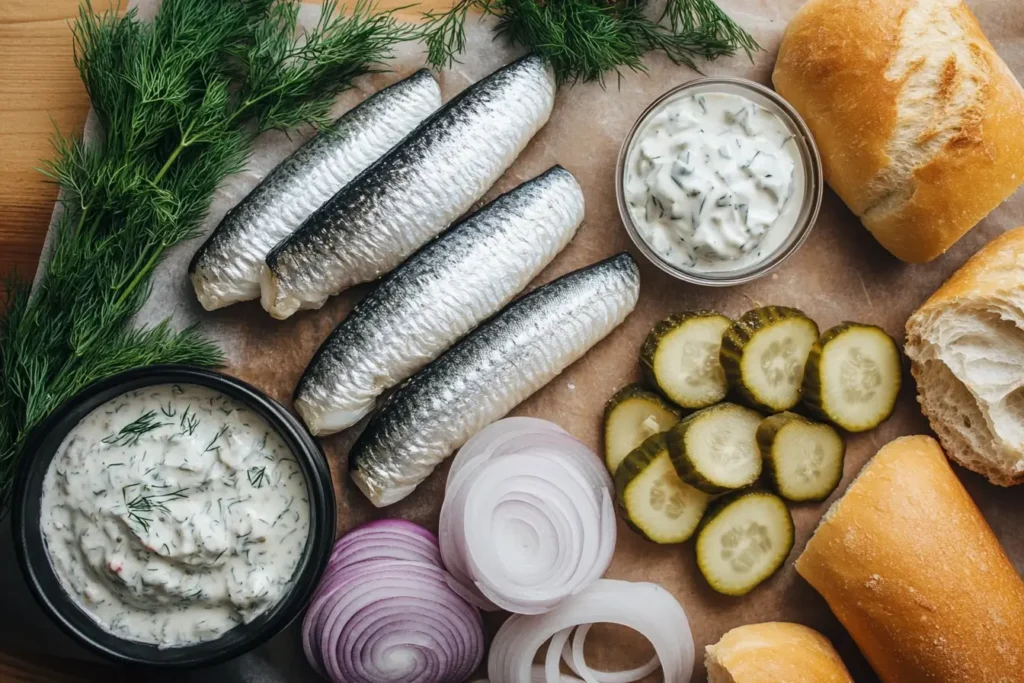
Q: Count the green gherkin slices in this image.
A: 8